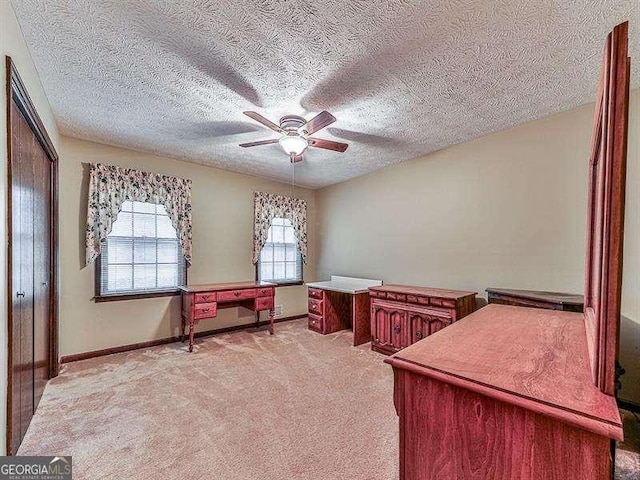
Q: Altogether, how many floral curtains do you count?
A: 2